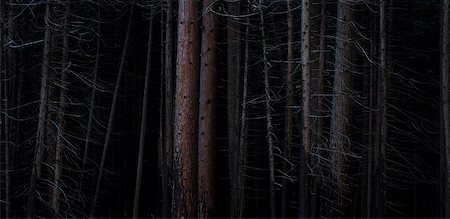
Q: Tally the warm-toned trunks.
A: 2